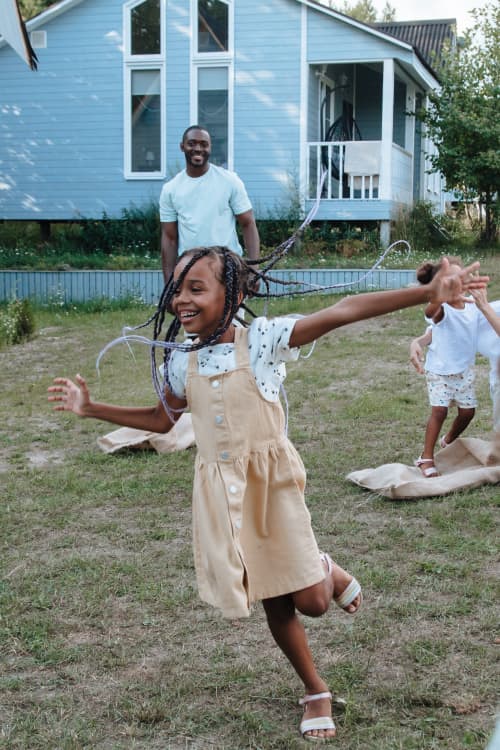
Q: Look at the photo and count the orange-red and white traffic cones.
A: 0